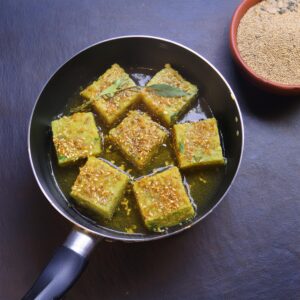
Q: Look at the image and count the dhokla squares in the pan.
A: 7